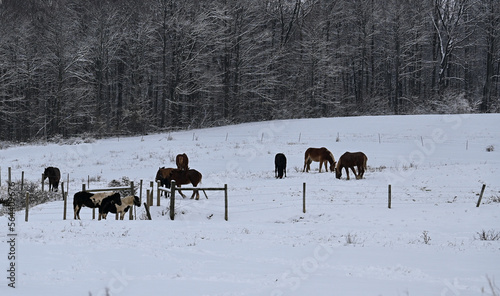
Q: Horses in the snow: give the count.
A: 9